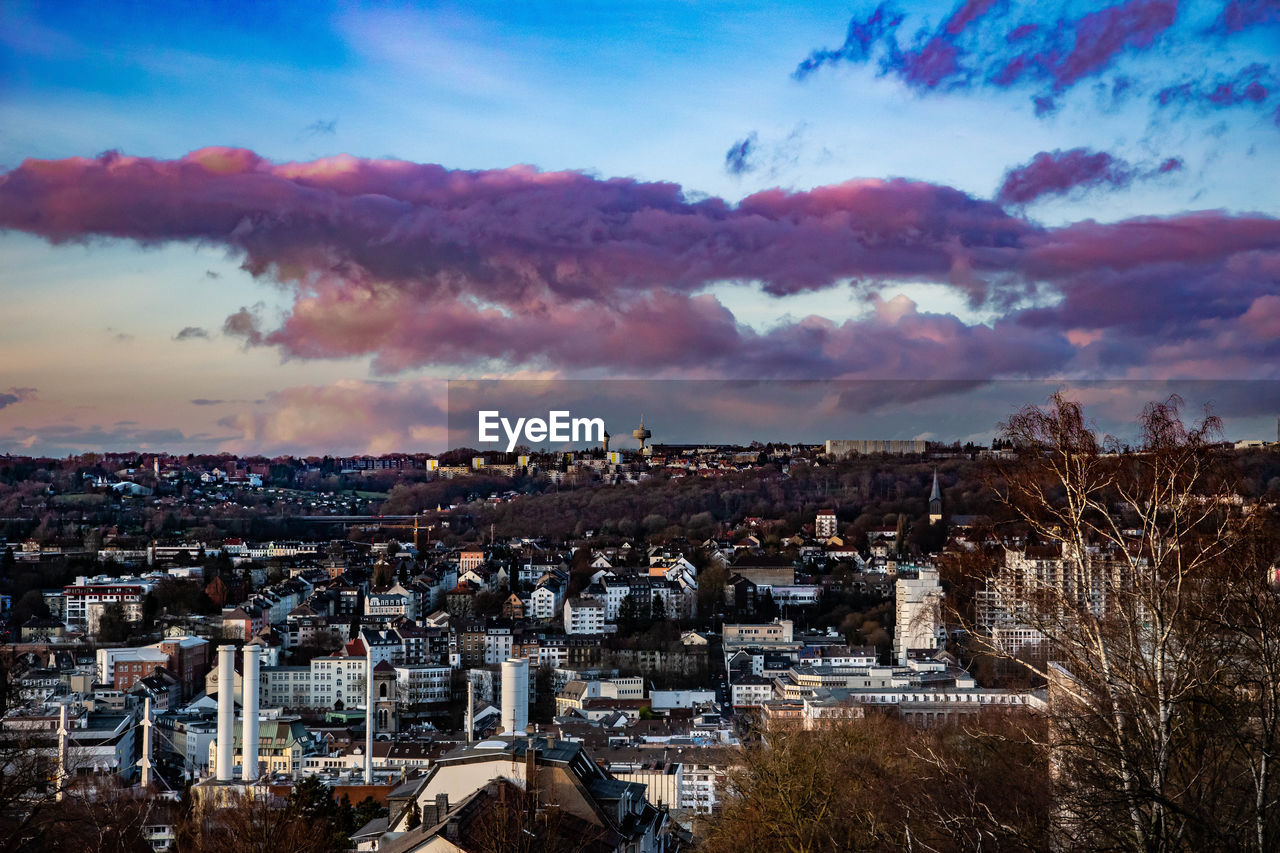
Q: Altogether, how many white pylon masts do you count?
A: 2